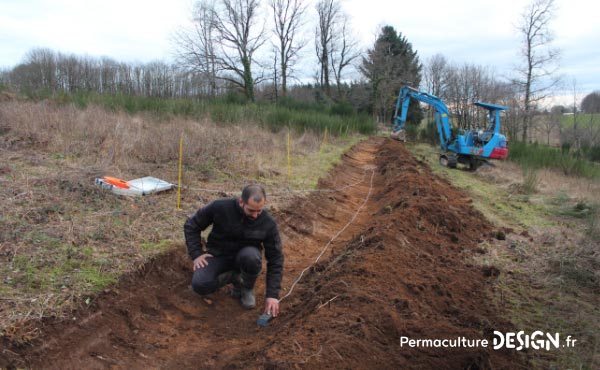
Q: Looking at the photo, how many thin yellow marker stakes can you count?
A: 3